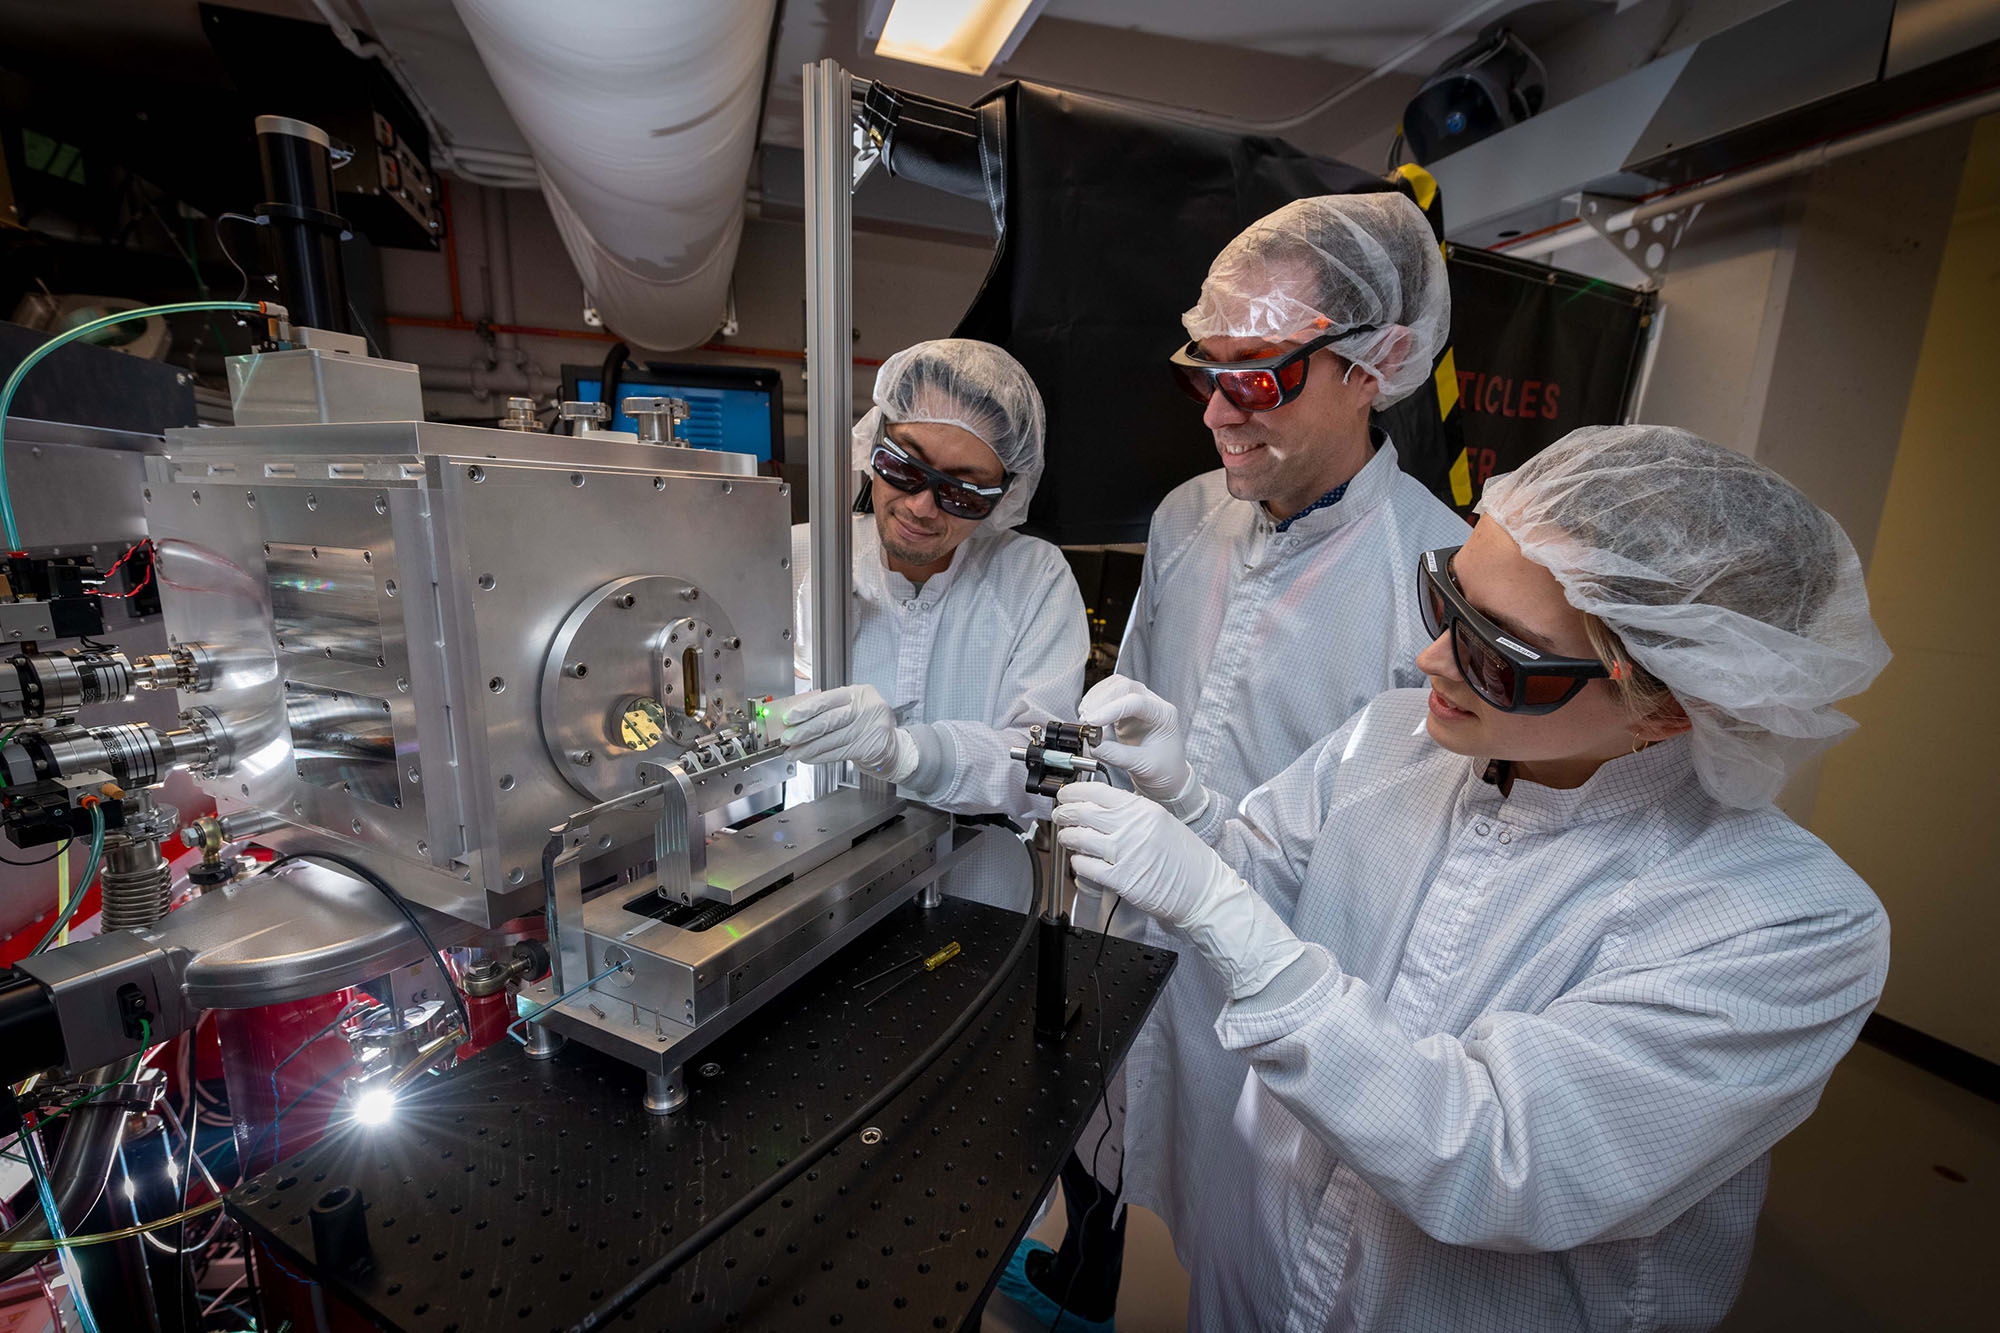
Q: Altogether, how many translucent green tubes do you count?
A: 2